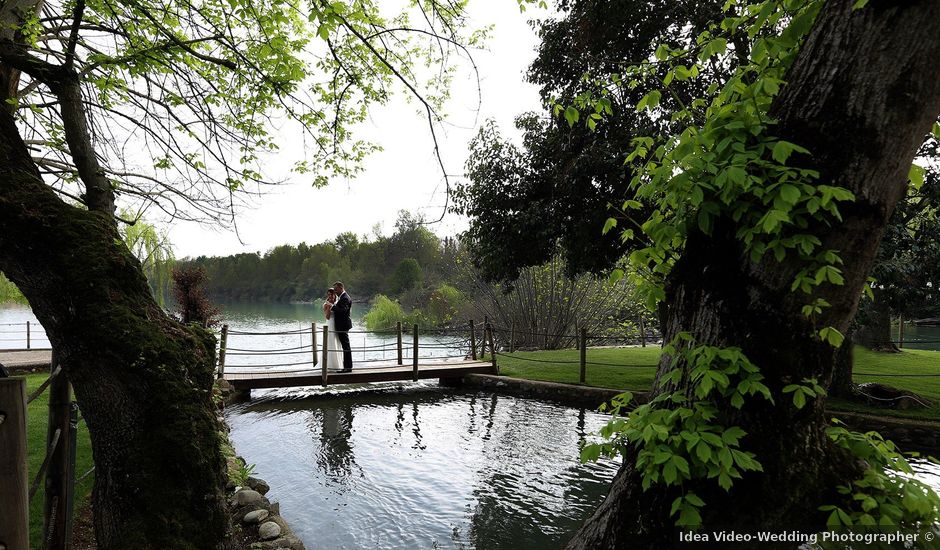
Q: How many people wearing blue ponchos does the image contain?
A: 0